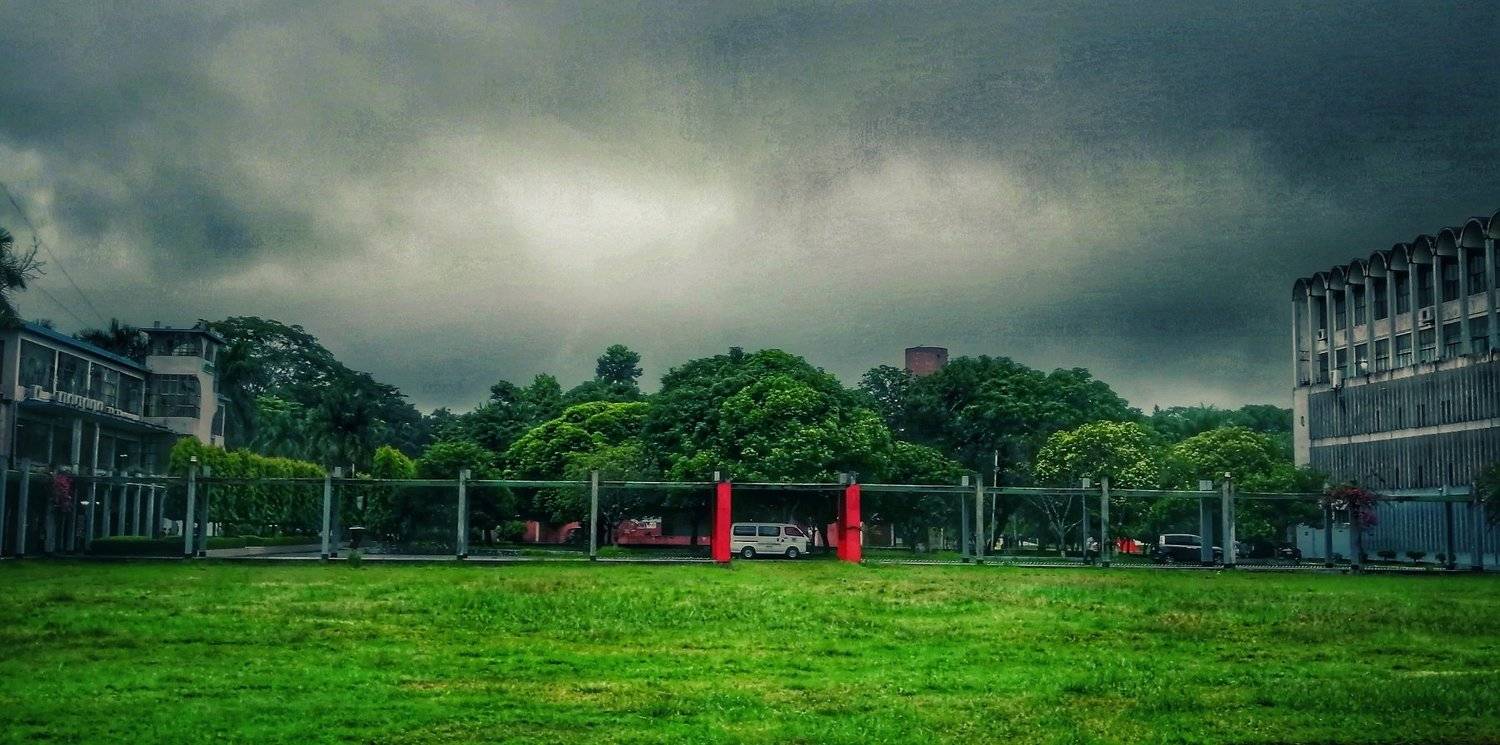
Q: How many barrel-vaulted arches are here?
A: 10